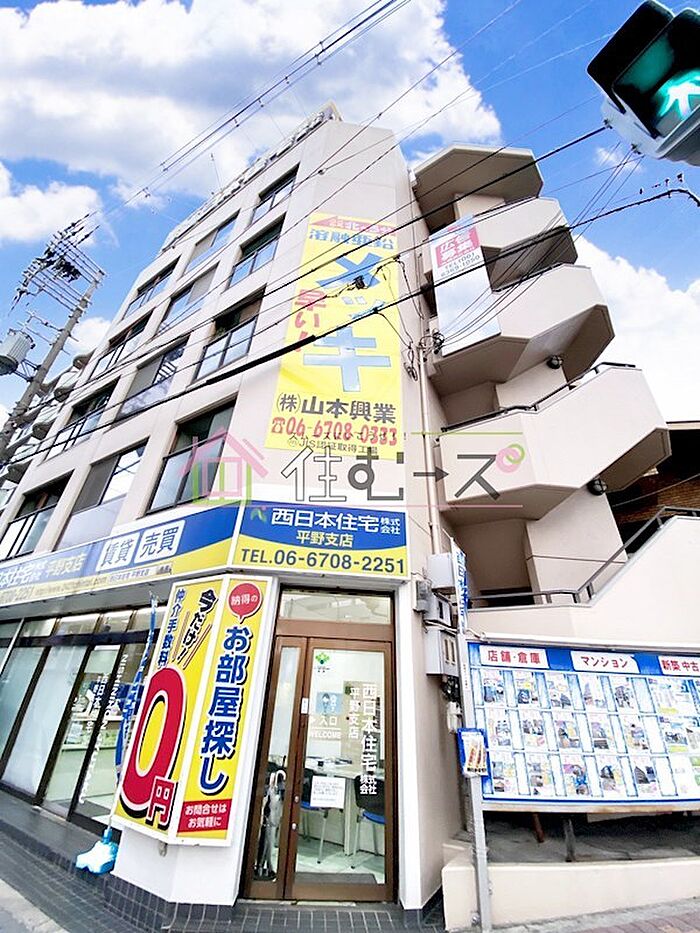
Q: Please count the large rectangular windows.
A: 12